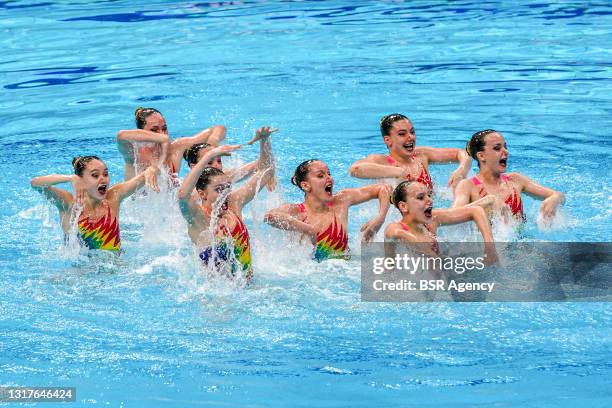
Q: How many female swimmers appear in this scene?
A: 8